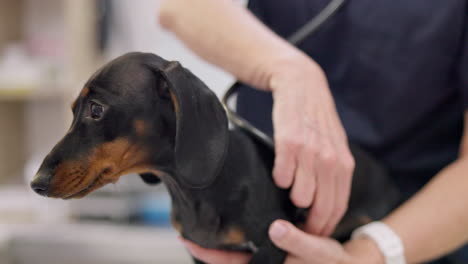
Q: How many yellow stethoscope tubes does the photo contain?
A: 0